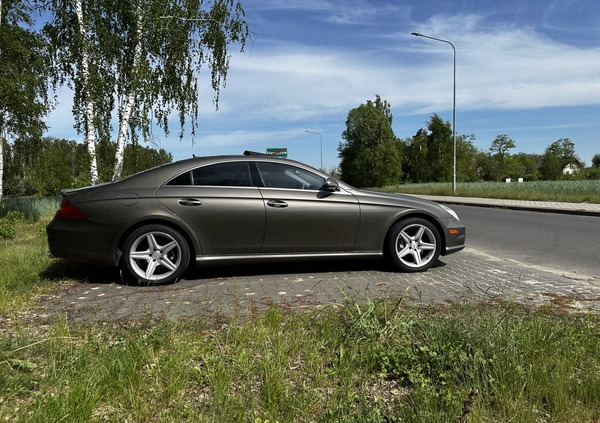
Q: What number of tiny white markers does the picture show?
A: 2